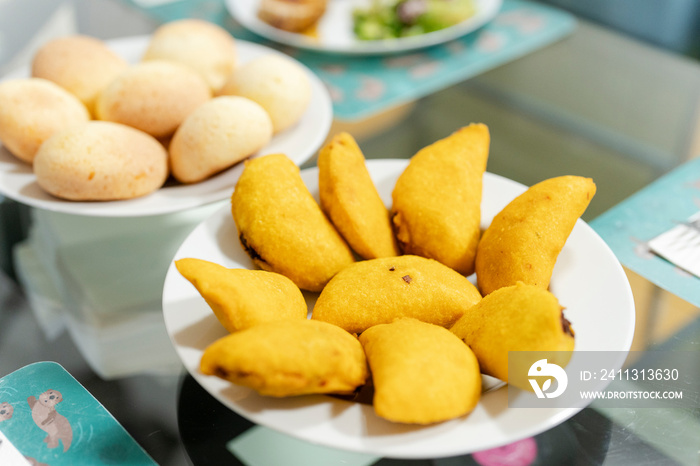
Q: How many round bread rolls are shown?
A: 7